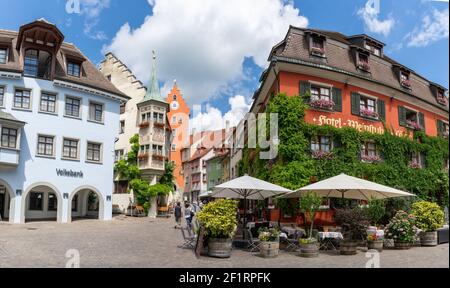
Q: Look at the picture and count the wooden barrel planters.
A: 7